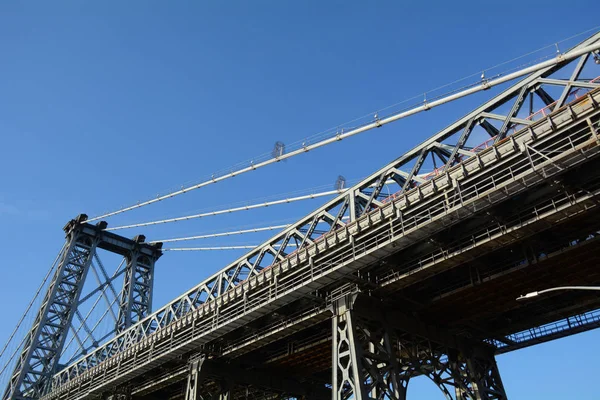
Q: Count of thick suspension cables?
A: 4